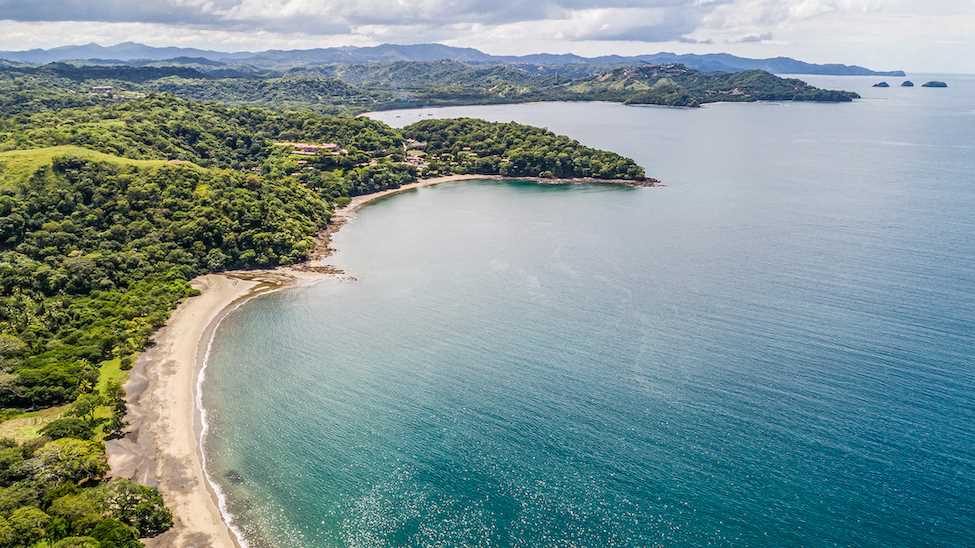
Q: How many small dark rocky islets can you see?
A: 3